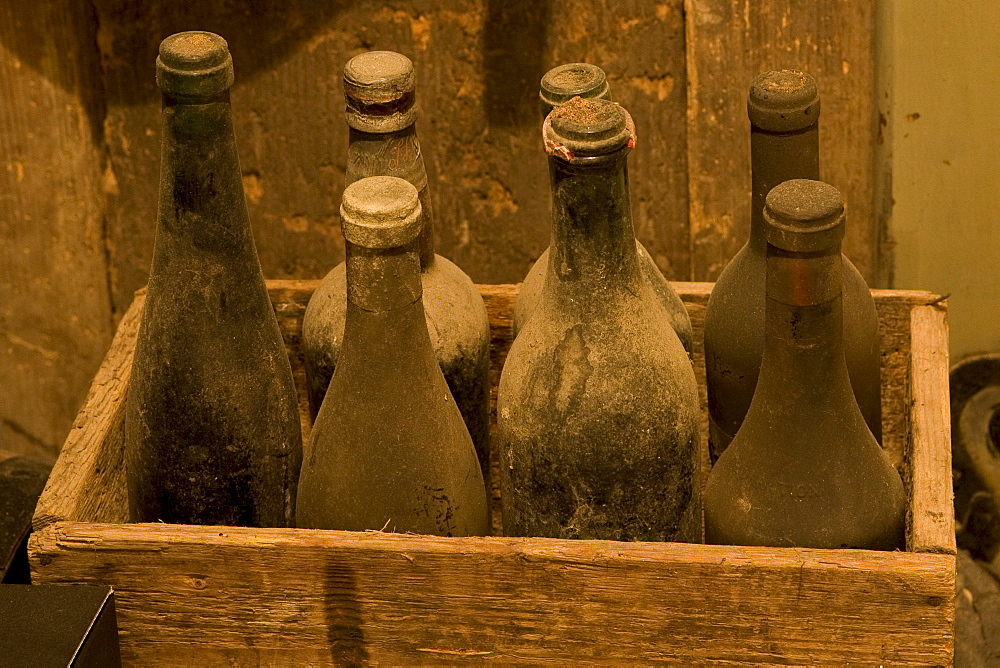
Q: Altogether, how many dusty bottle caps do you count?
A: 7